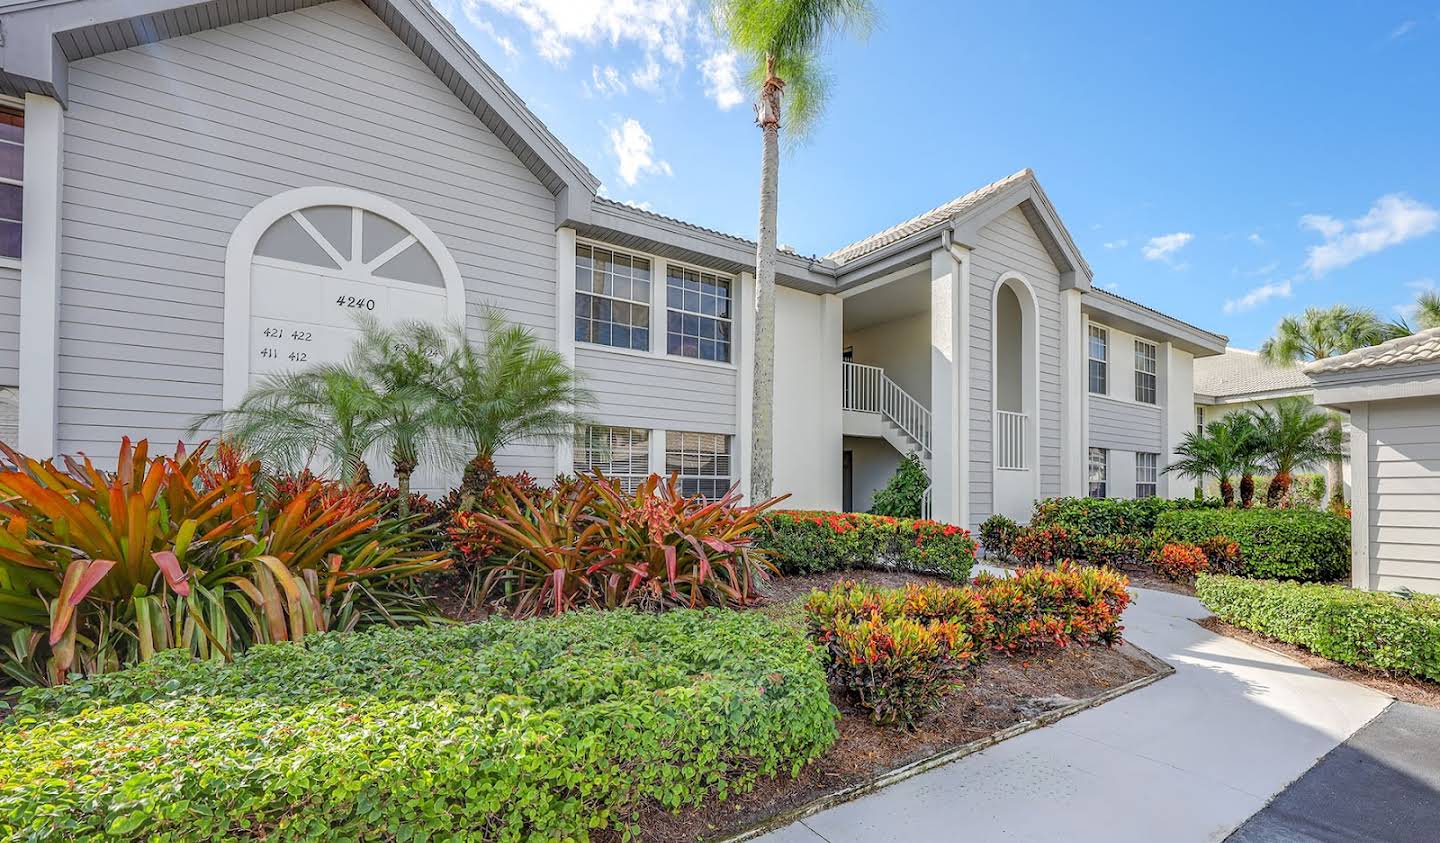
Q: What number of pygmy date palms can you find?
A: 6